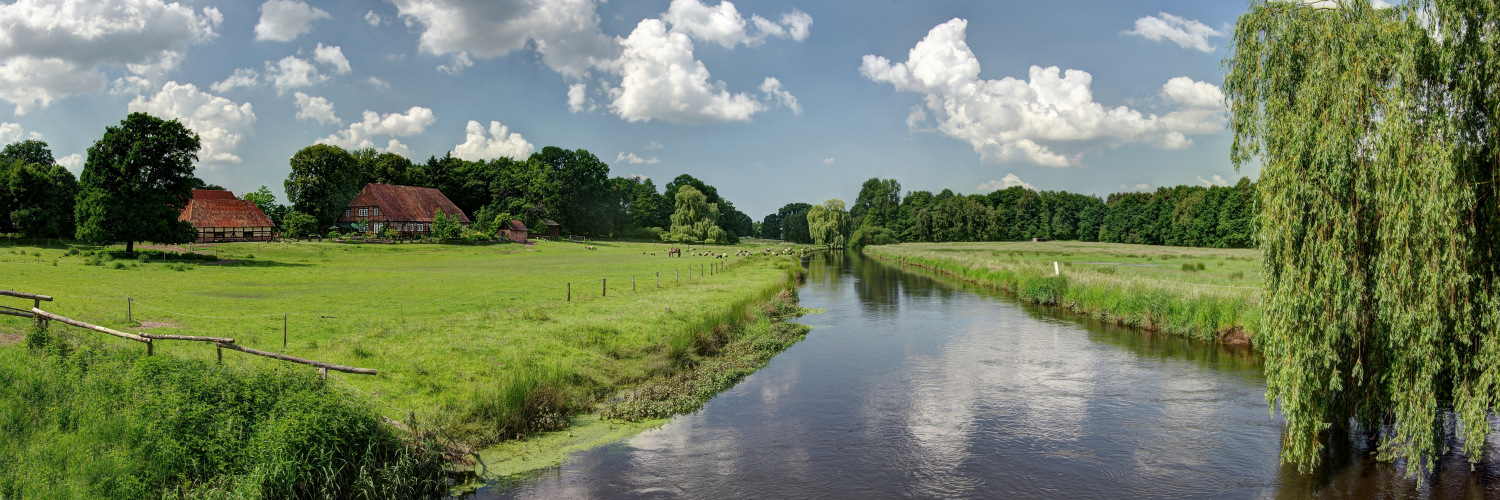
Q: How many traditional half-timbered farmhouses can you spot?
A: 2